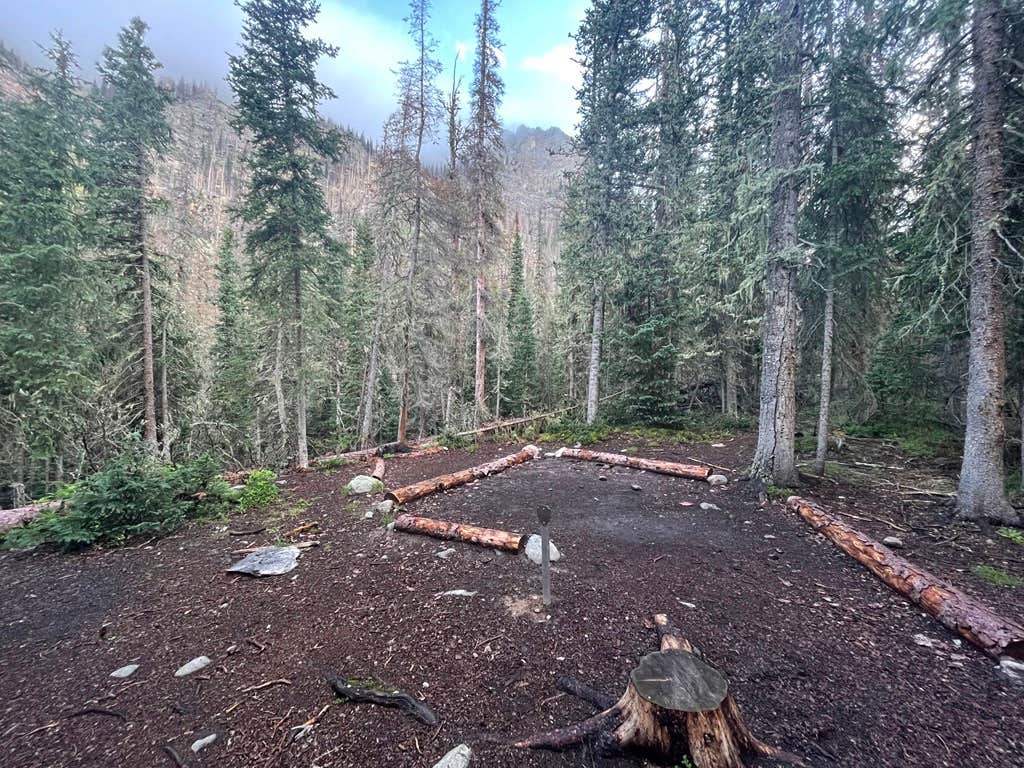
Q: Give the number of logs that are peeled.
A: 4